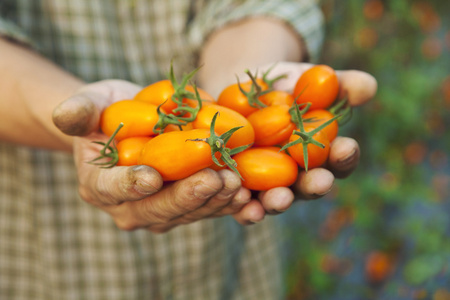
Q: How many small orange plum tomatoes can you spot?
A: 13